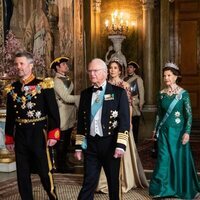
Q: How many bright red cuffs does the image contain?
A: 2